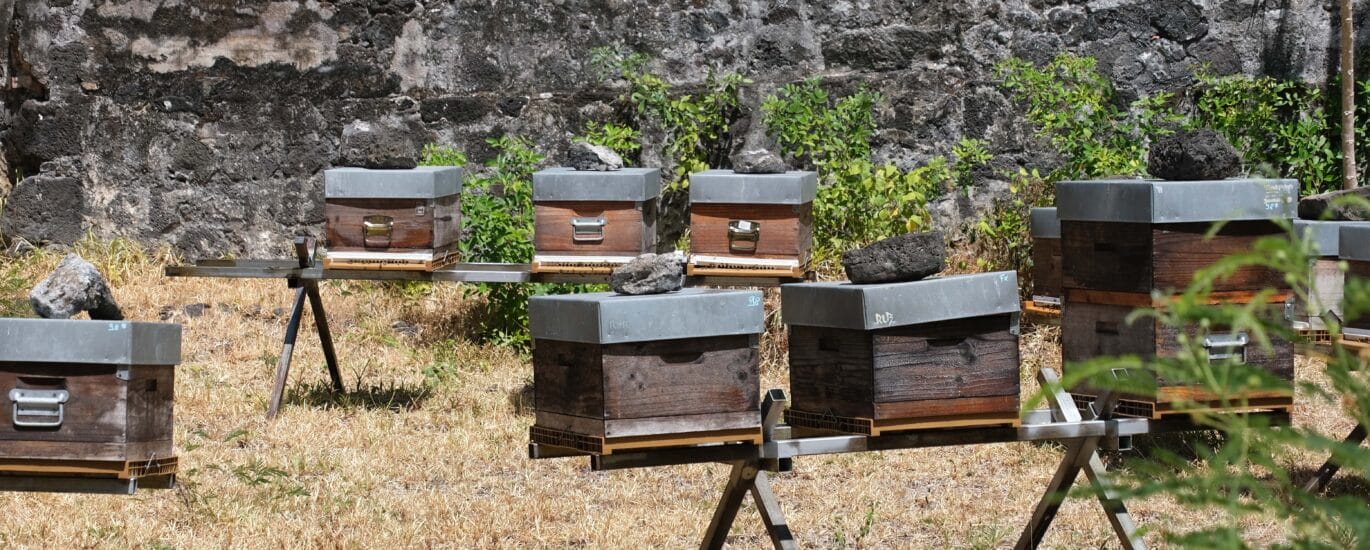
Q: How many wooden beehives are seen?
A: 10